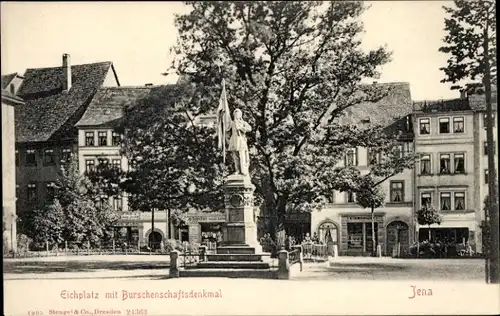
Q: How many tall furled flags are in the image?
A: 1